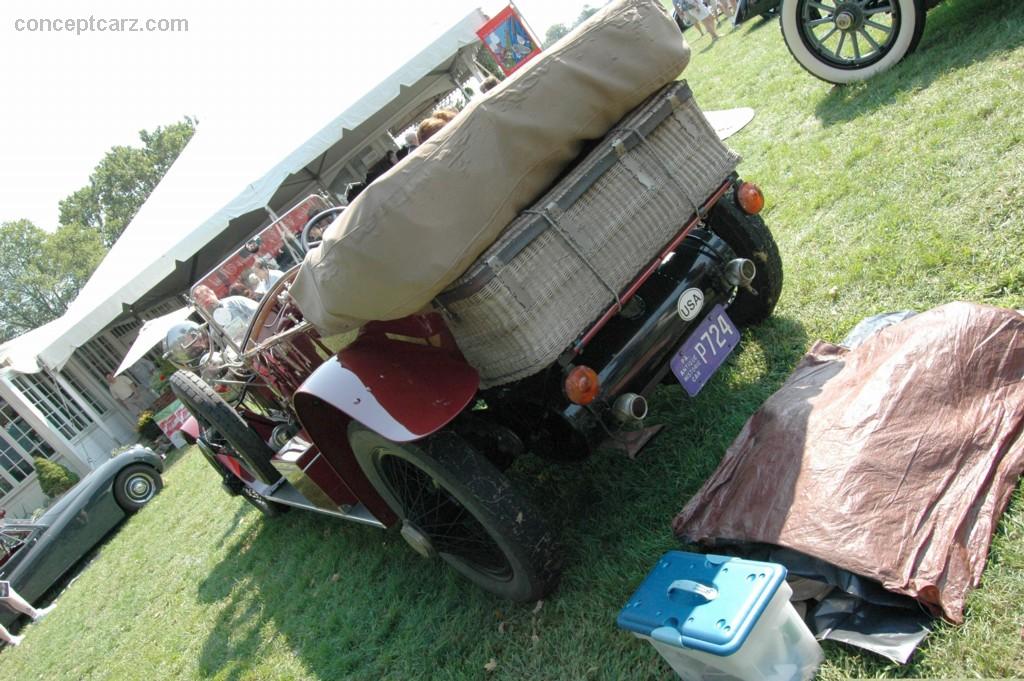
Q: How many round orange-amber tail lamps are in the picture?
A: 2